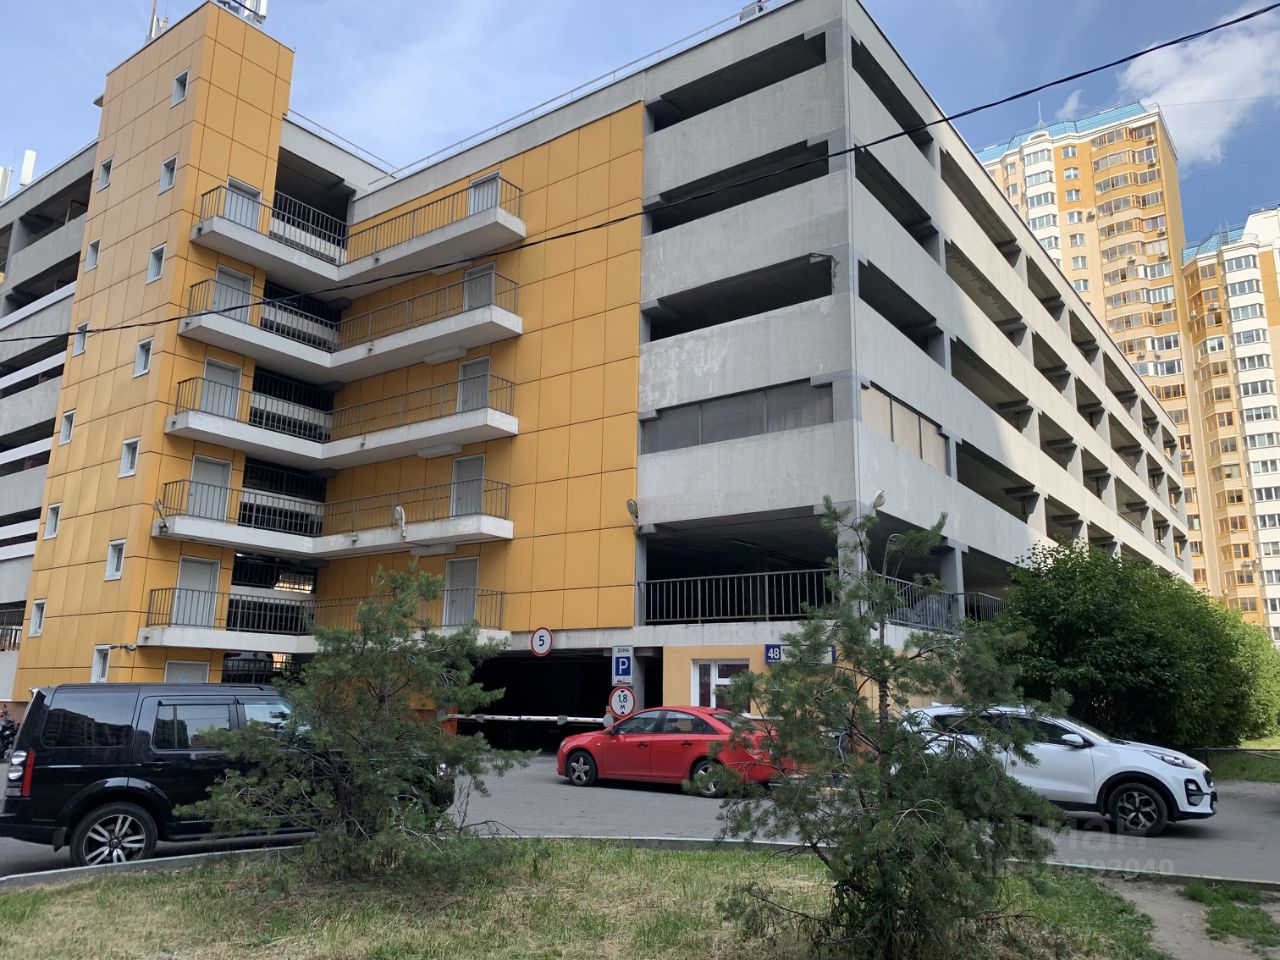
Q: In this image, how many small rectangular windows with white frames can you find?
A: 13